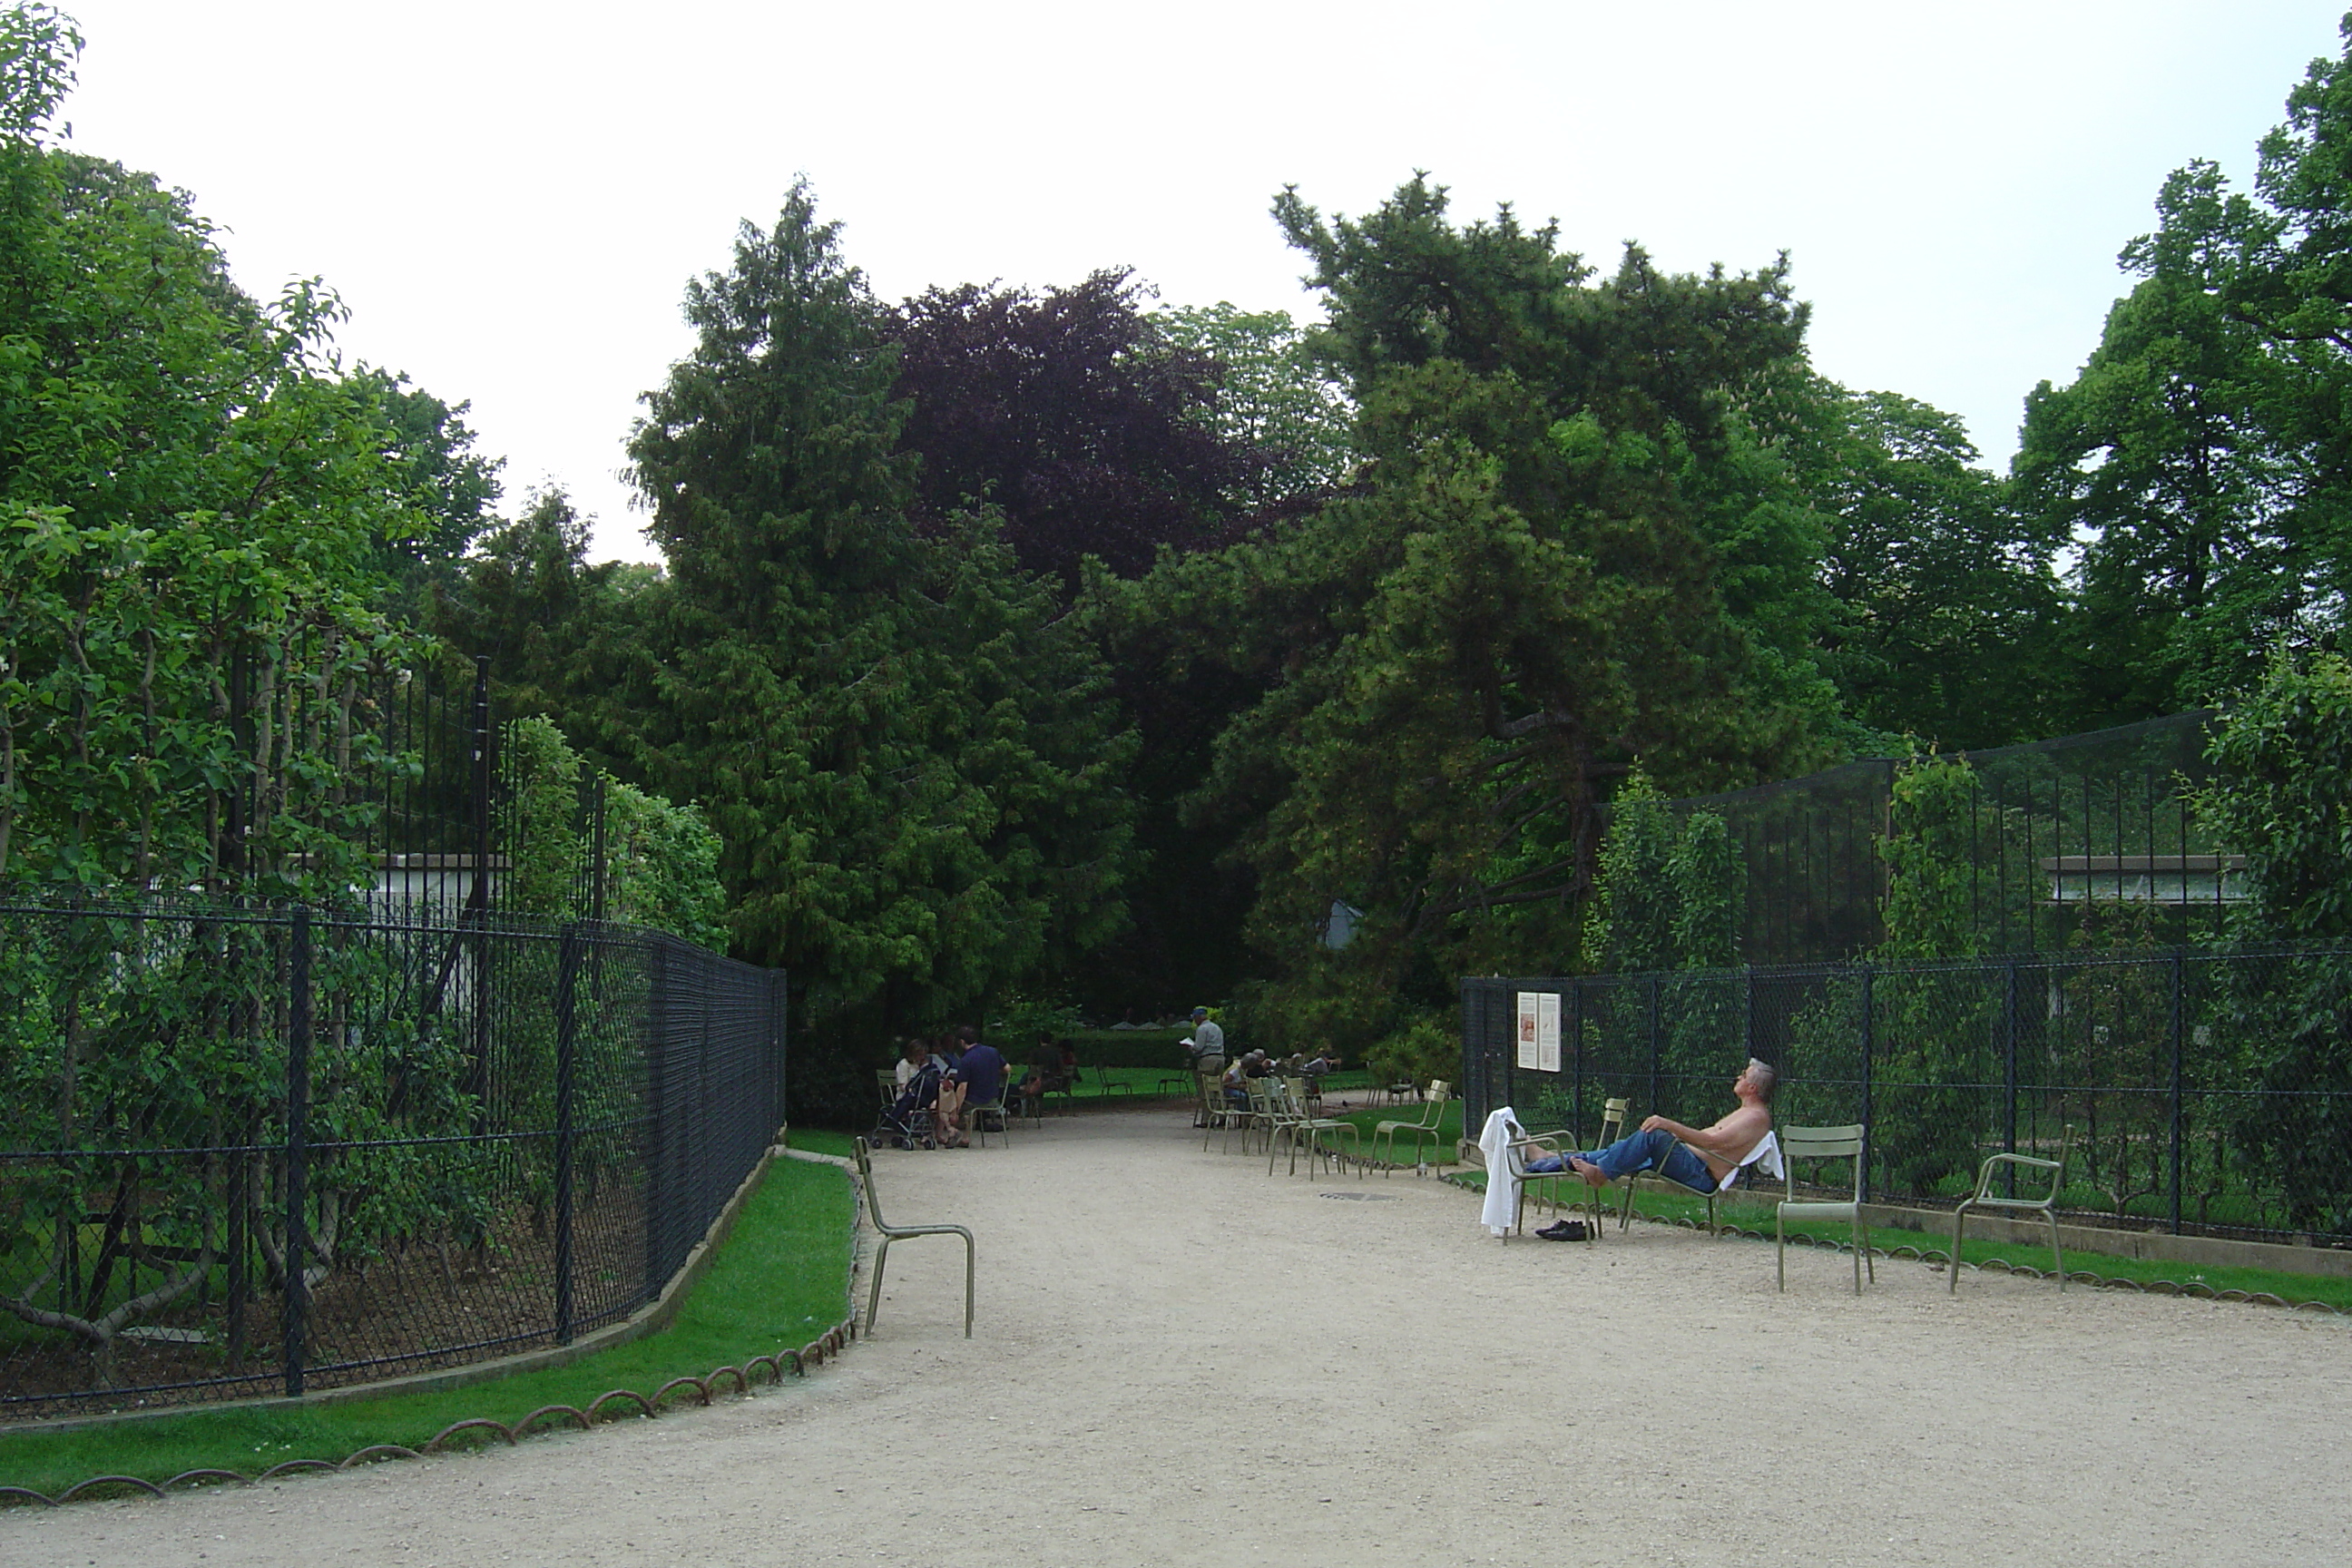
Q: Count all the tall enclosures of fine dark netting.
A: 1